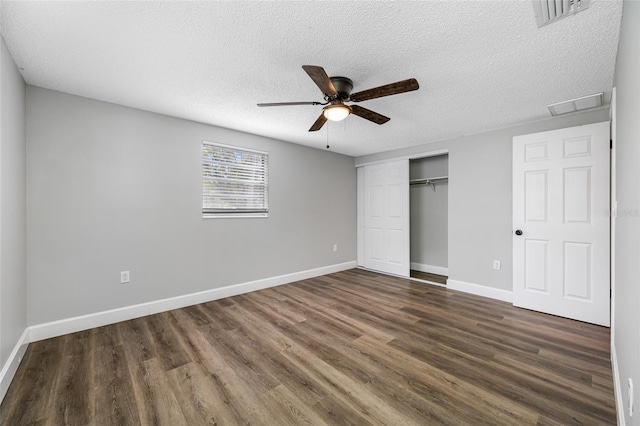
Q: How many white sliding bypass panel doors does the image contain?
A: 2